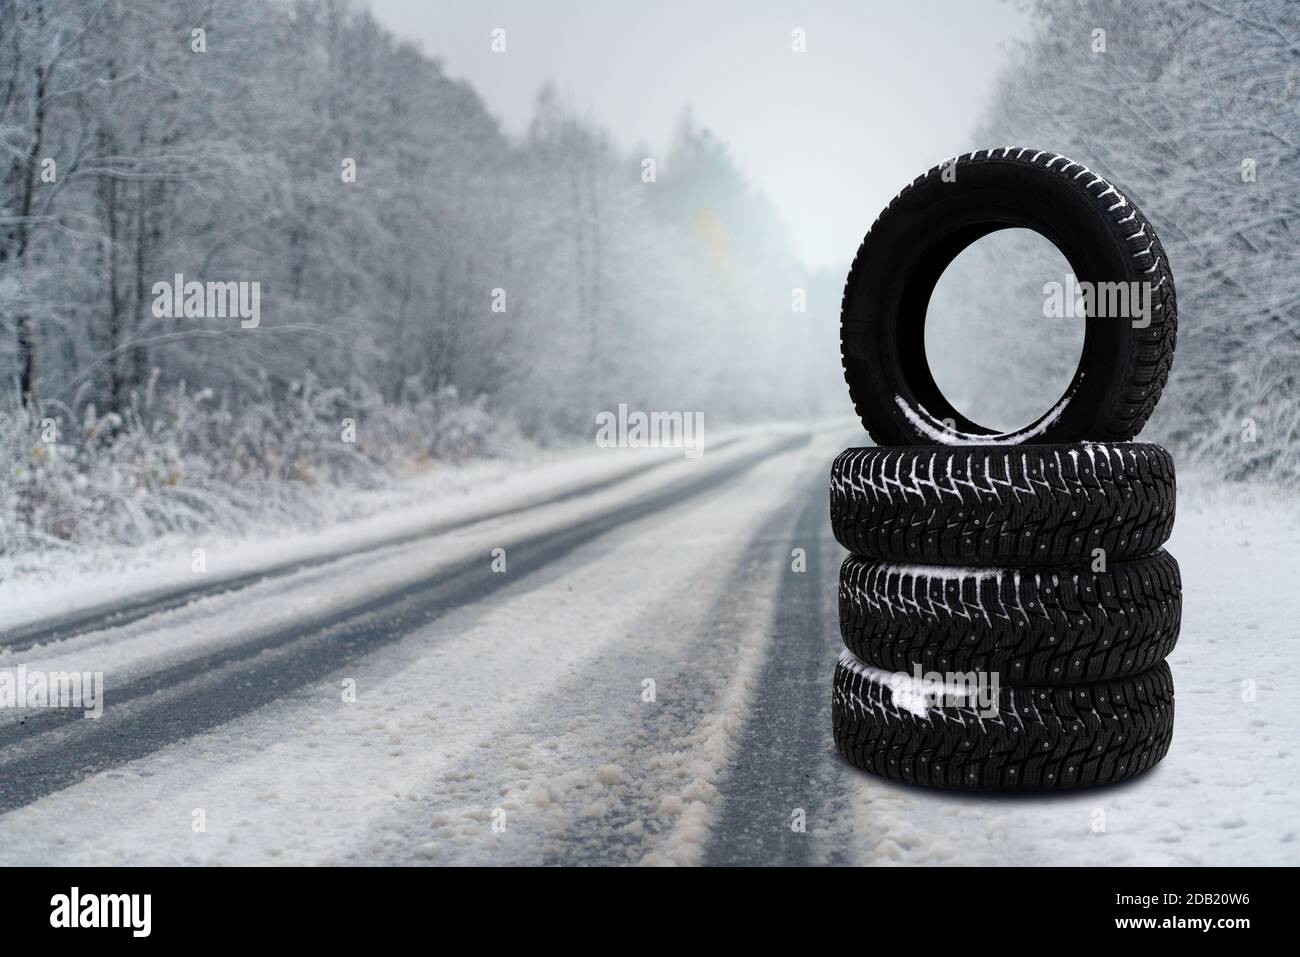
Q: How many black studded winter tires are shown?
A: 4